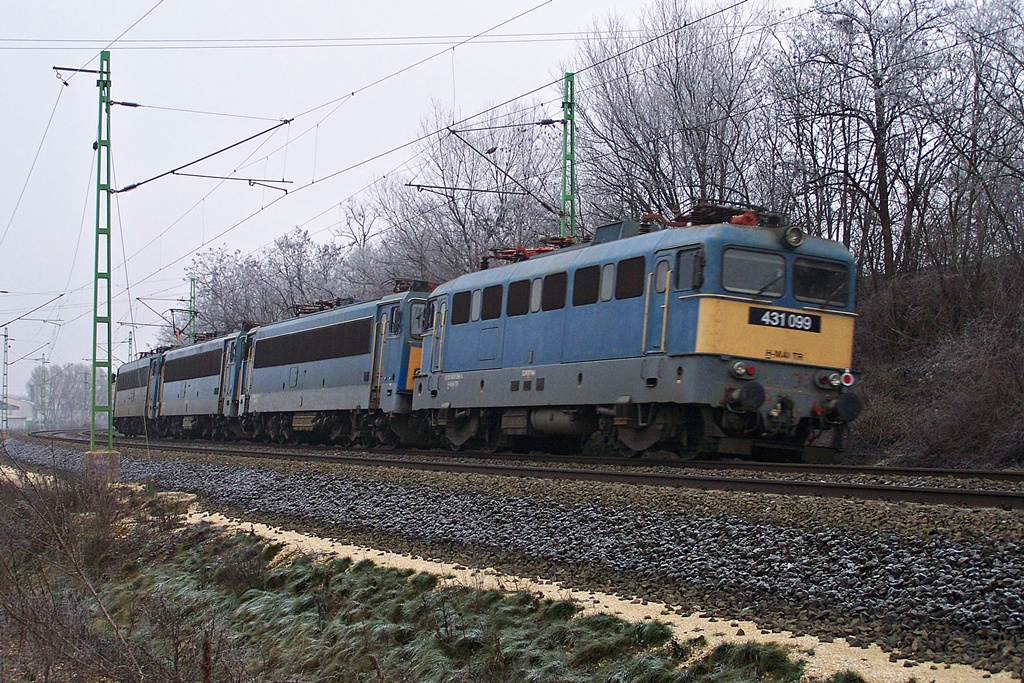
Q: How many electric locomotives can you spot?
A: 4